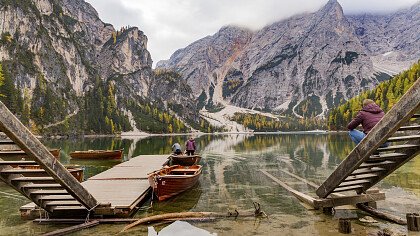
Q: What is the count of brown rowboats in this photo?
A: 5